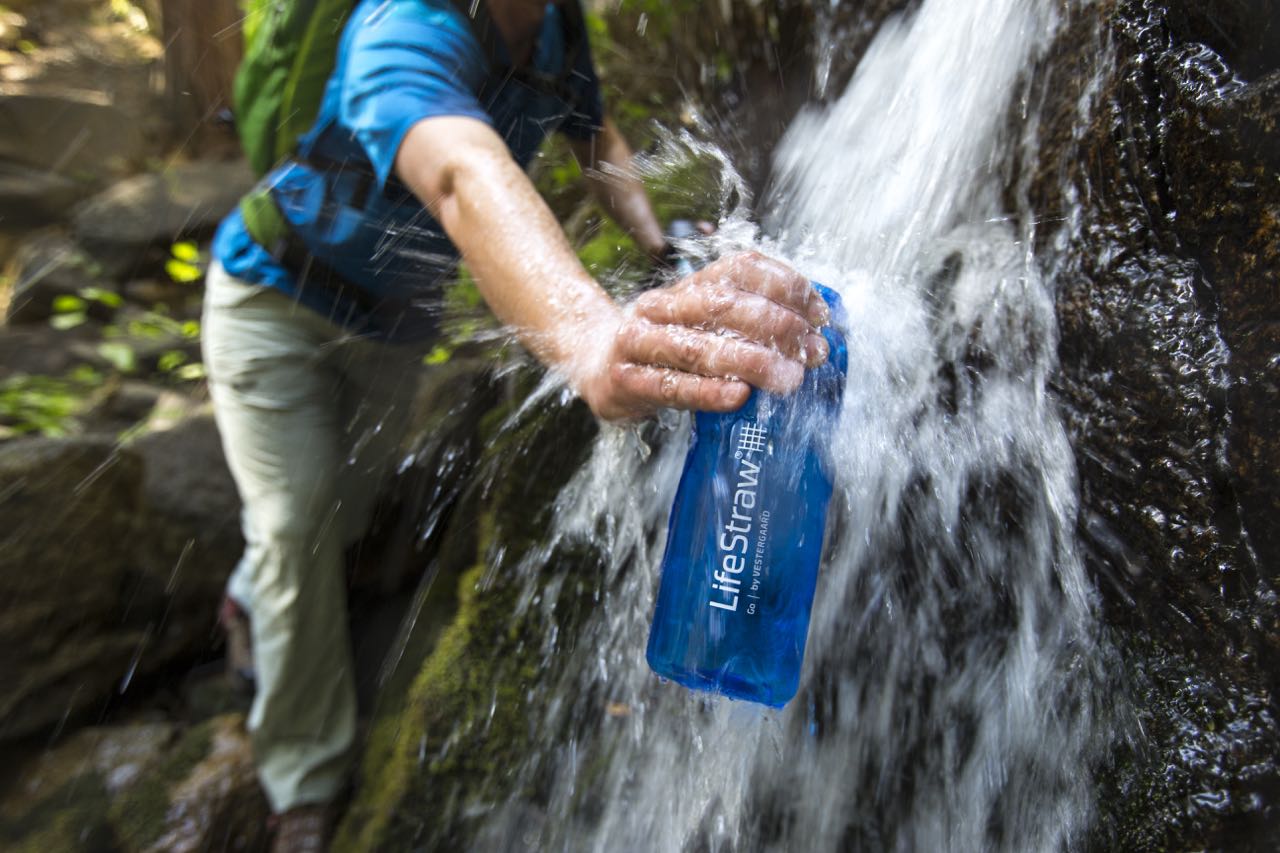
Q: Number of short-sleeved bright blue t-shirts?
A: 1